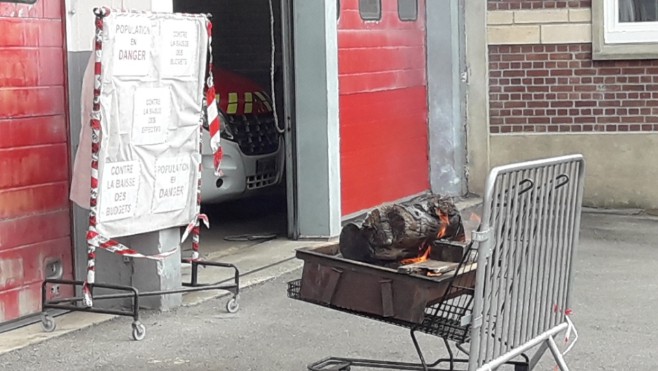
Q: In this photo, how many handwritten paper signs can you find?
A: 5